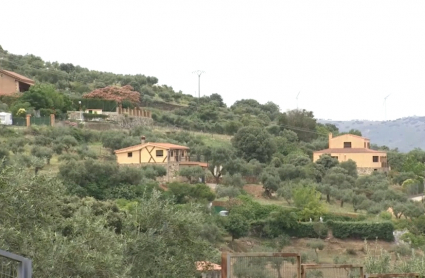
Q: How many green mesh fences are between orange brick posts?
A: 1